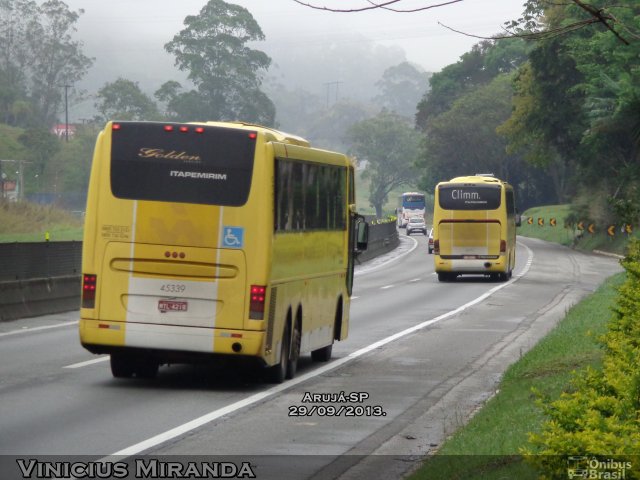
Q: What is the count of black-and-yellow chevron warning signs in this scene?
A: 7